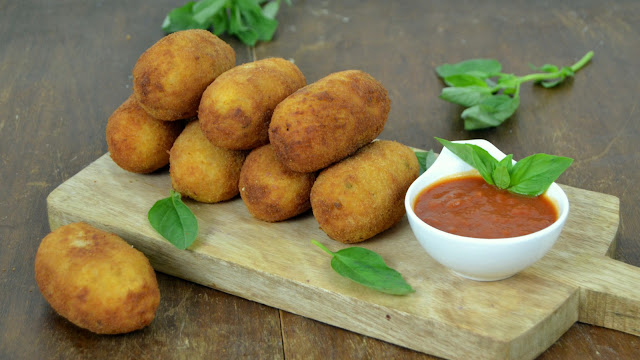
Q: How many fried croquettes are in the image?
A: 8